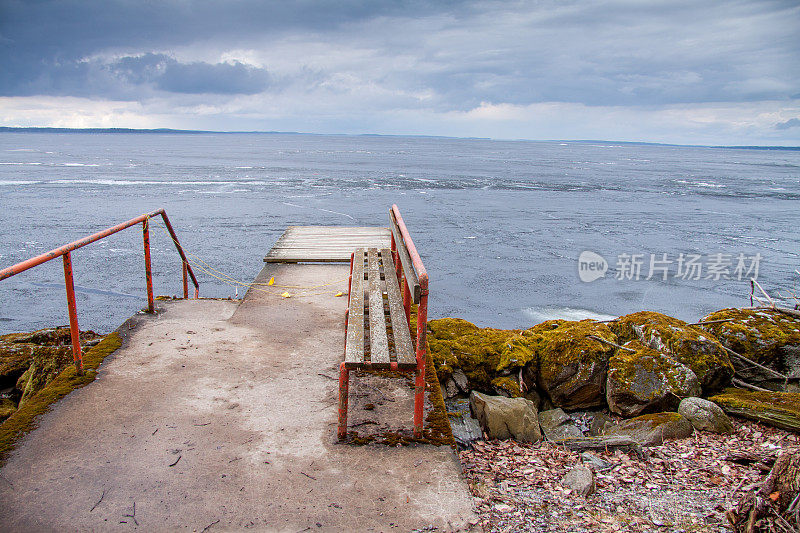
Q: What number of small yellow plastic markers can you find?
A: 3